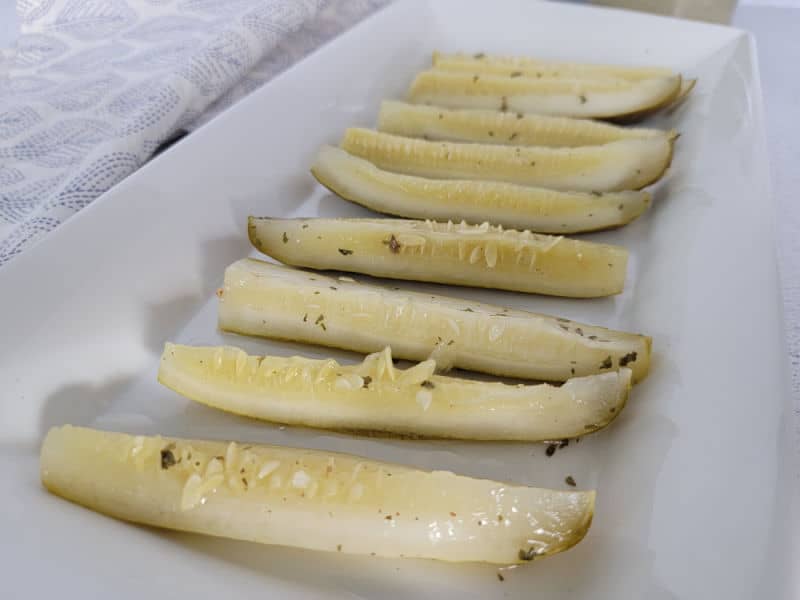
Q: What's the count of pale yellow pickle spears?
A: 9